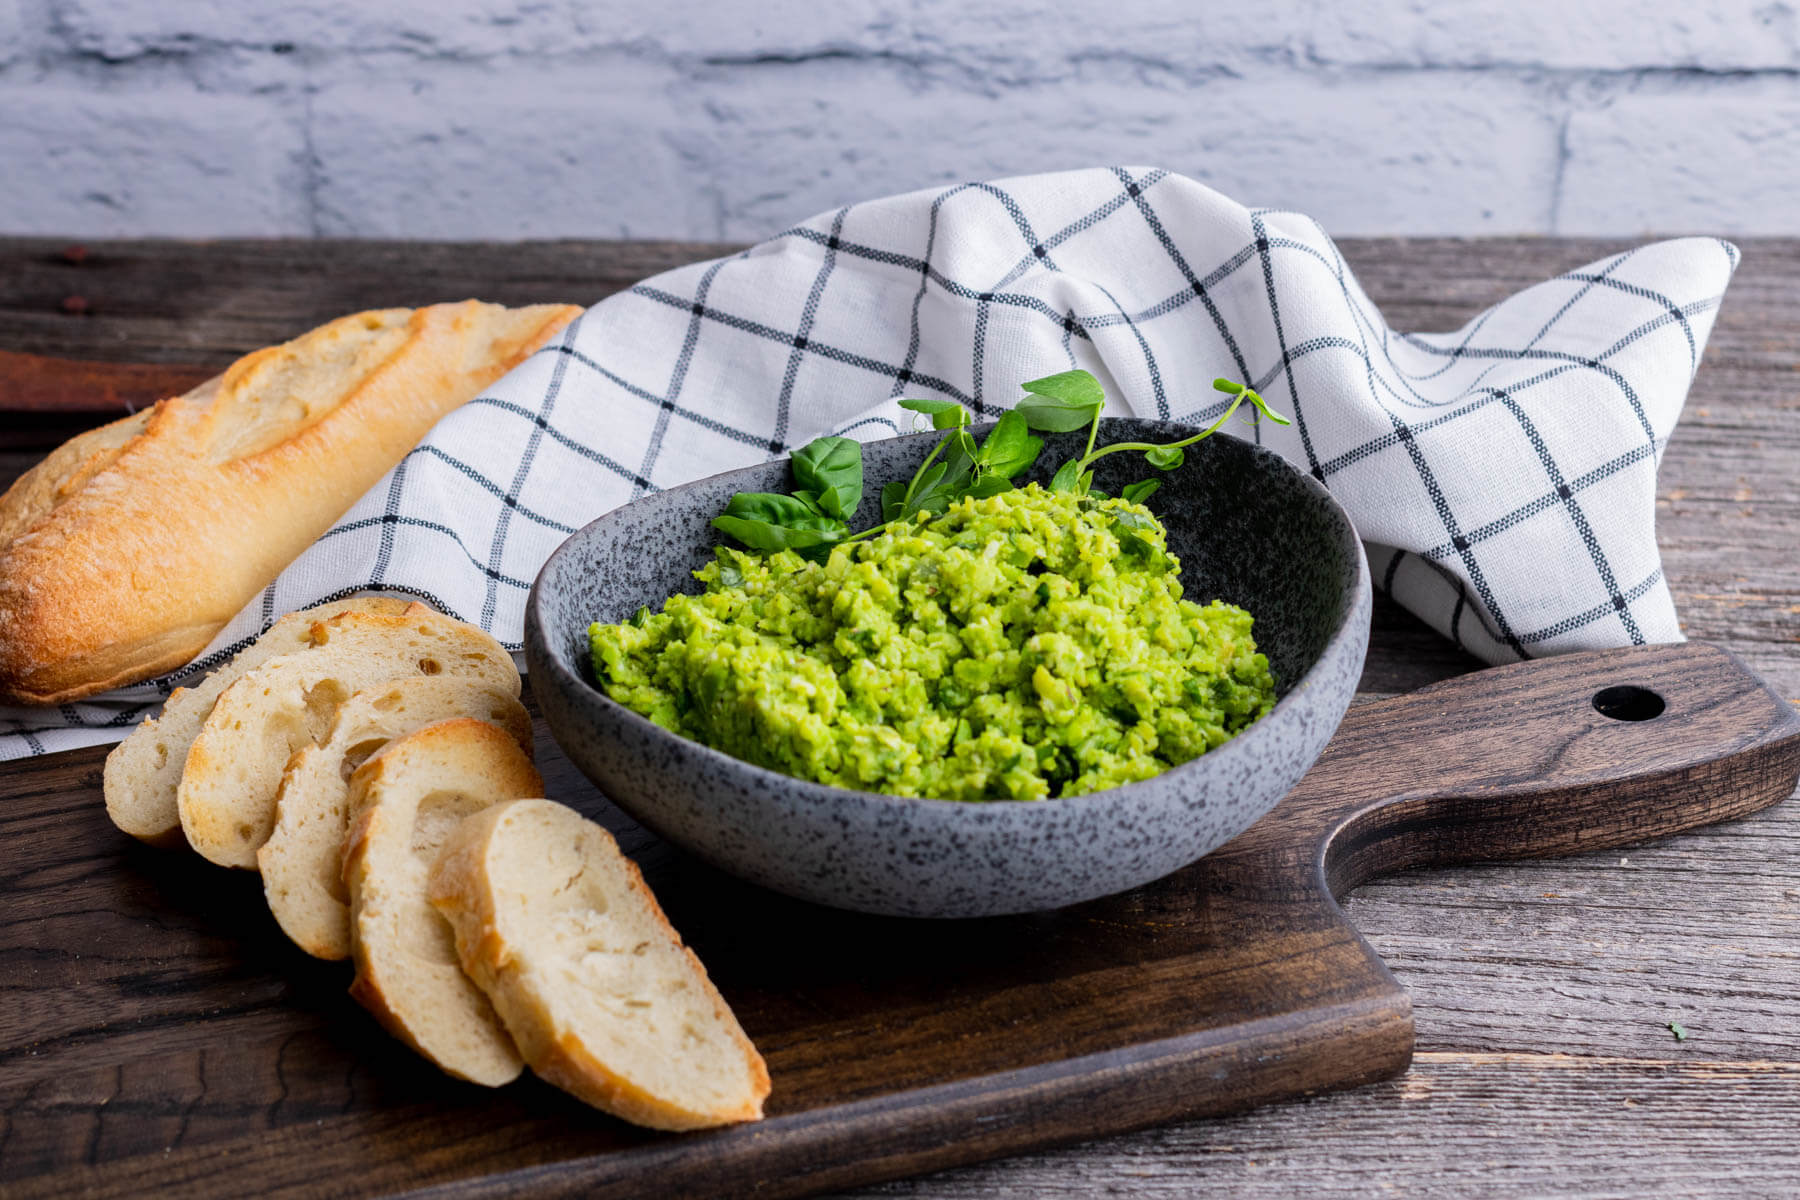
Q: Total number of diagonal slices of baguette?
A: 5